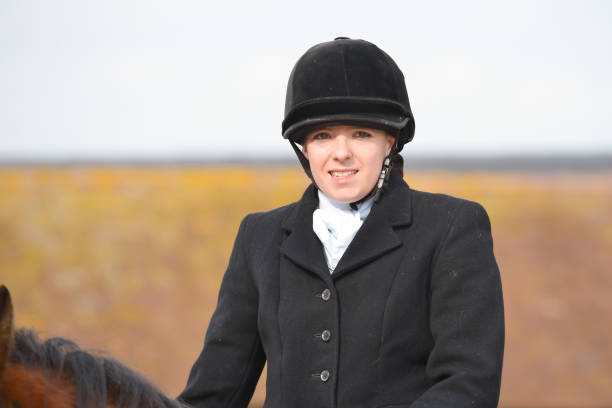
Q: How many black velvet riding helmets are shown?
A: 1